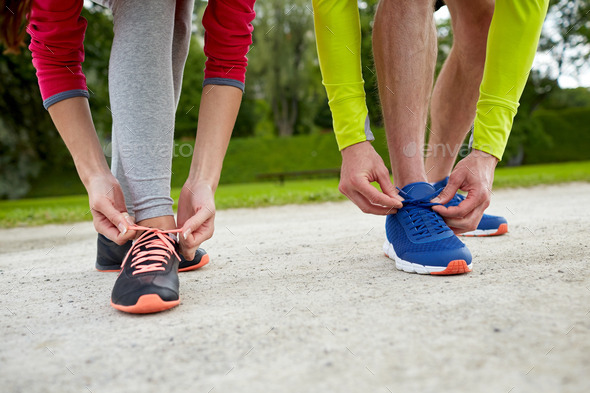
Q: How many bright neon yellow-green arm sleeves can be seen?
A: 2